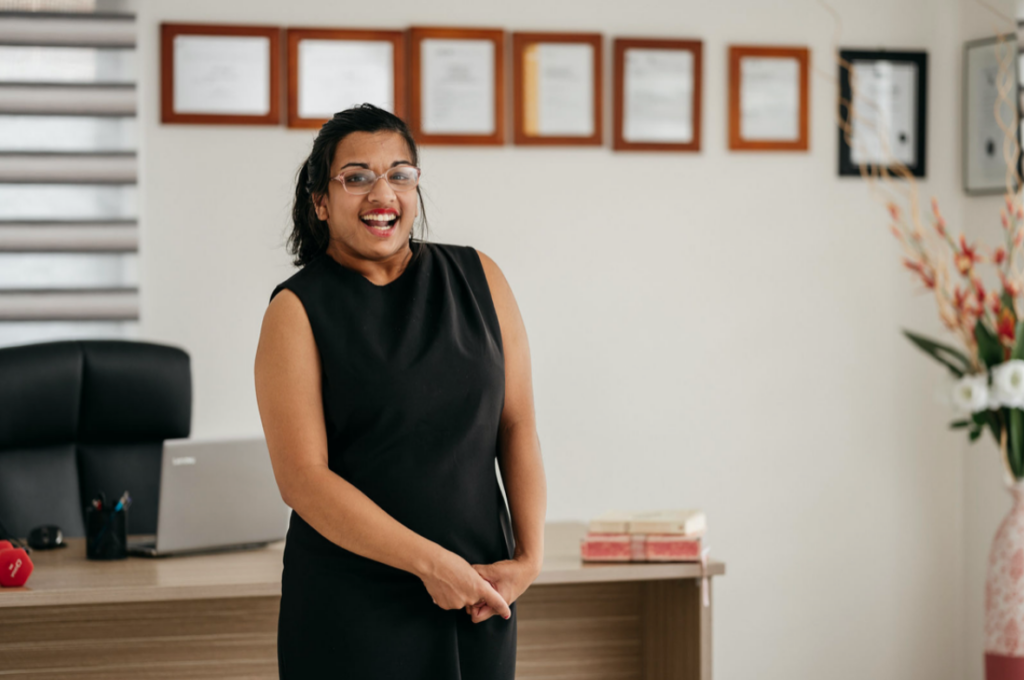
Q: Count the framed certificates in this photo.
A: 8